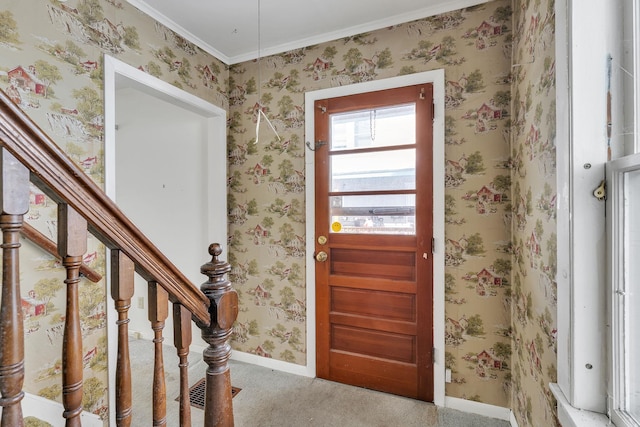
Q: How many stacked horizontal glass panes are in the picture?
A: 3